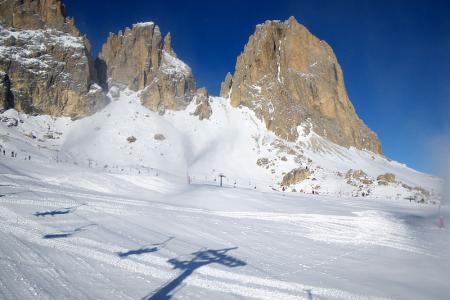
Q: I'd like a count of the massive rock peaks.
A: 3